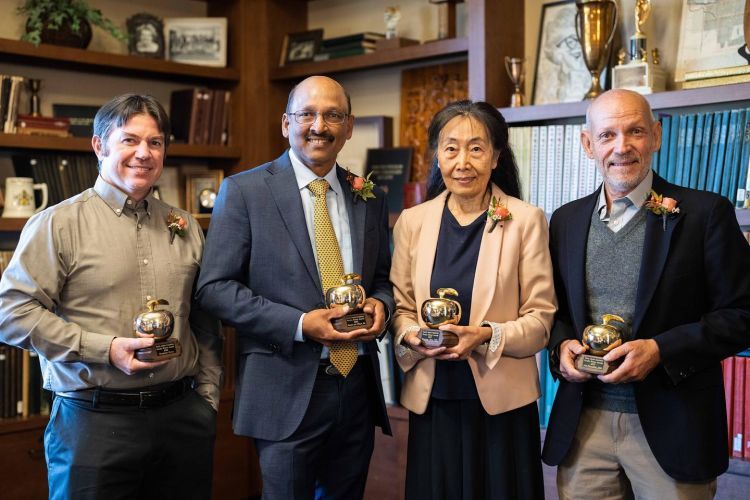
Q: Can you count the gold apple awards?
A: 4